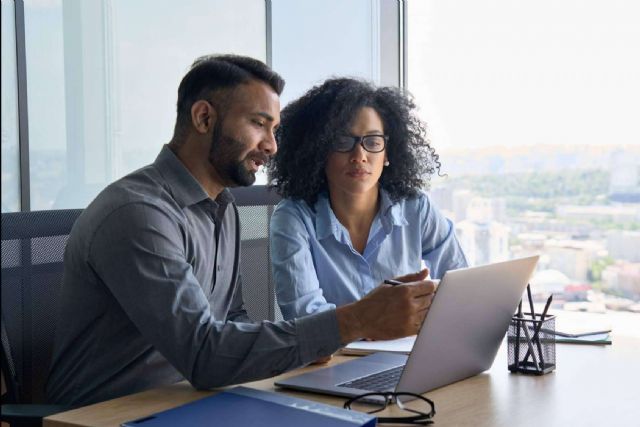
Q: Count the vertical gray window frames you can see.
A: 3